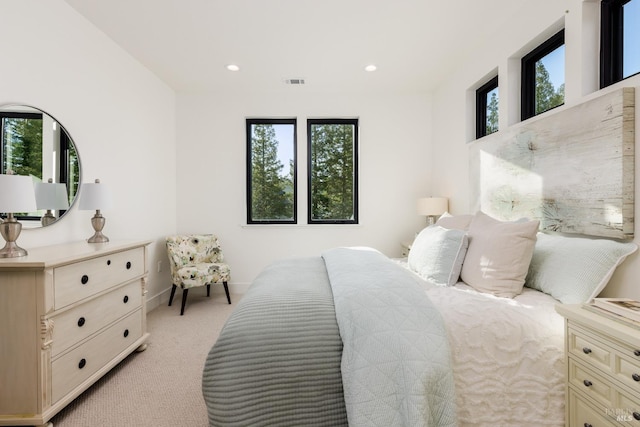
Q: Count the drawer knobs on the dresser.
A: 6